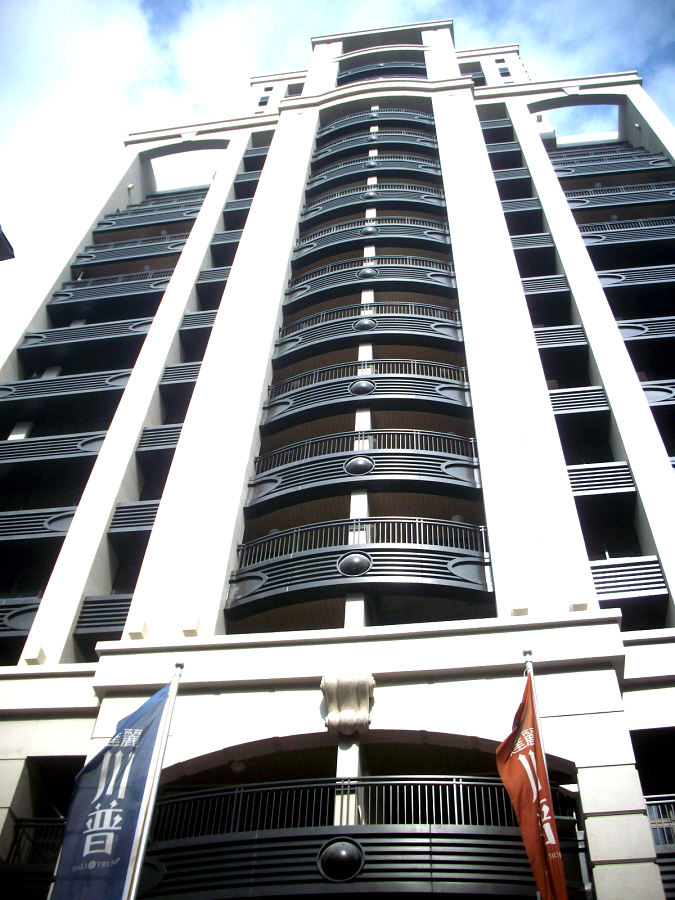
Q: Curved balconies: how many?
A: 12